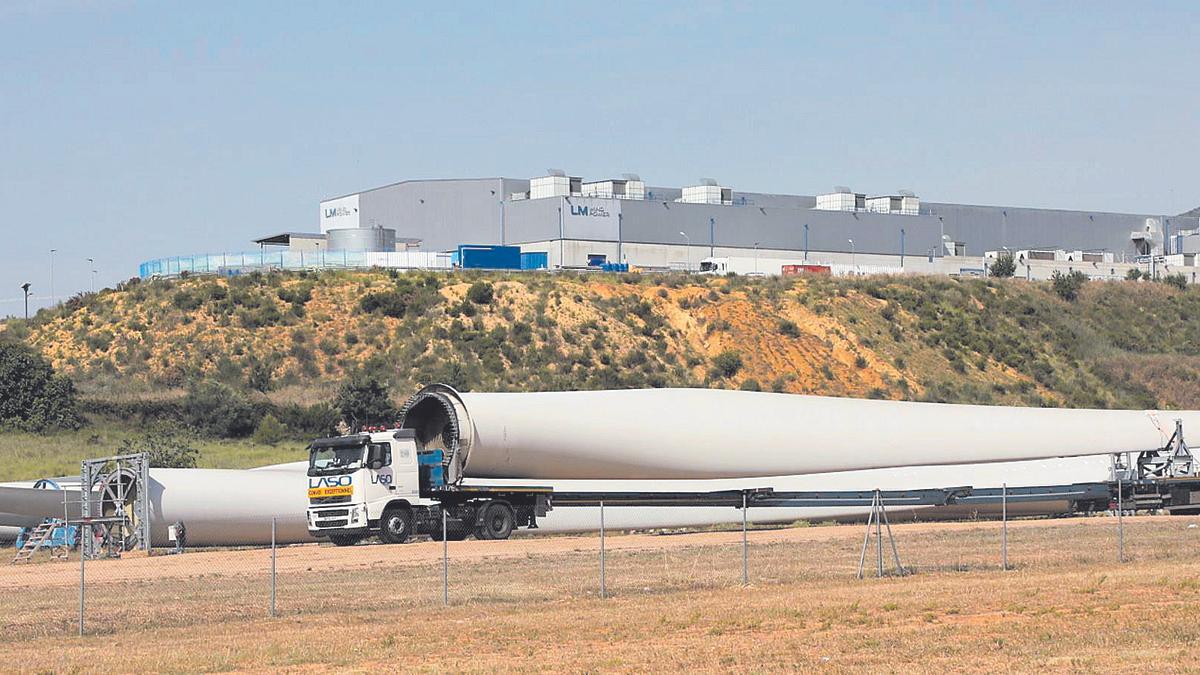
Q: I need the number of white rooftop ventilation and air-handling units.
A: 5